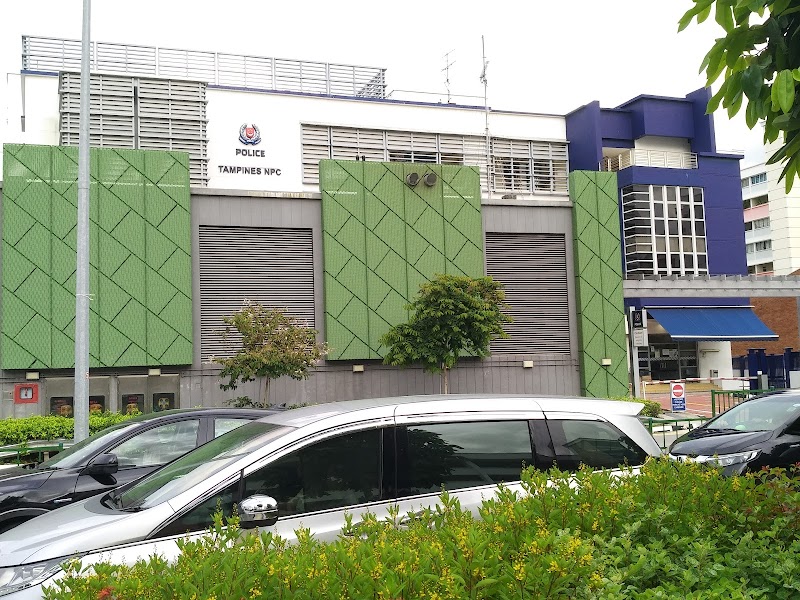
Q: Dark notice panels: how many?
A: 4